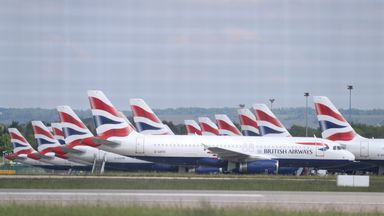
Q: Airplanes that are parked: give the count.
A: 12